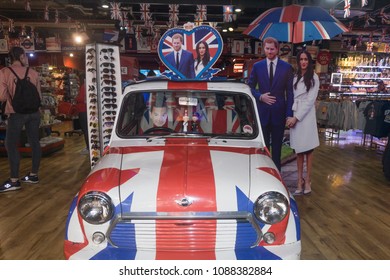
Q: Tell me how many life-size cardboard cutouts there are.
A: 2